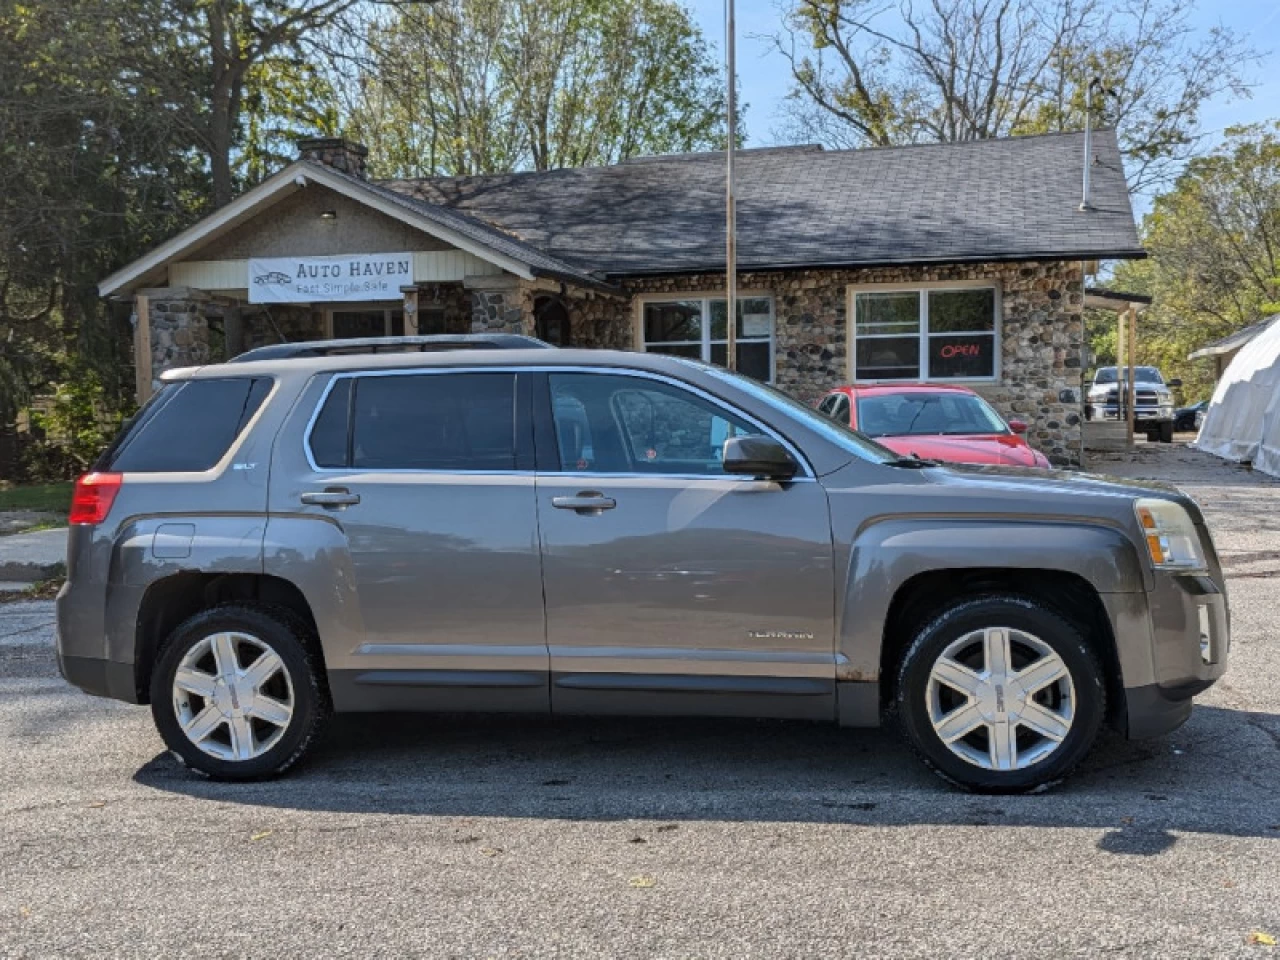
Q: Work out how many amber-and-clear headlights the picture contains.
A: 1